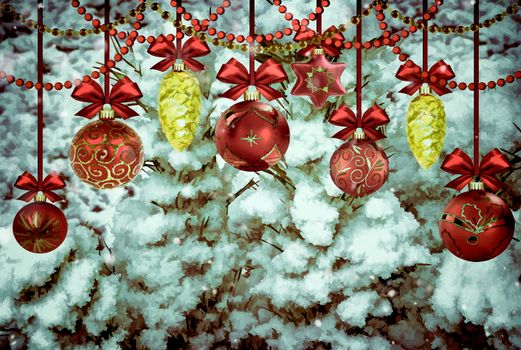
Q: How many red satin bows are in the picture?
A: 8